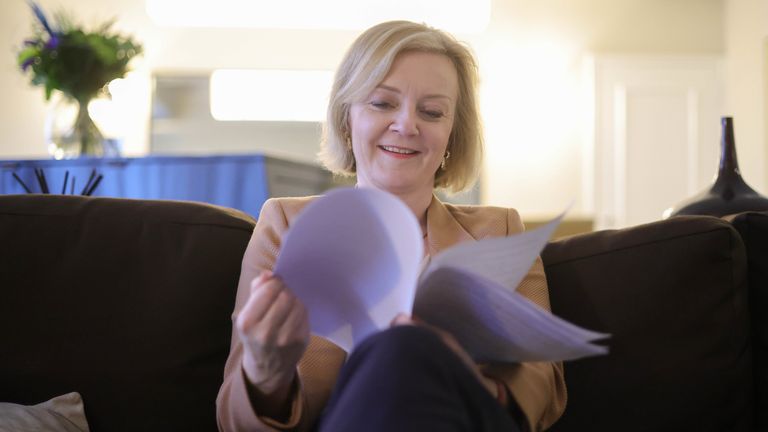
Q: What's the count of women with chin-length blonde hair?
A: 1